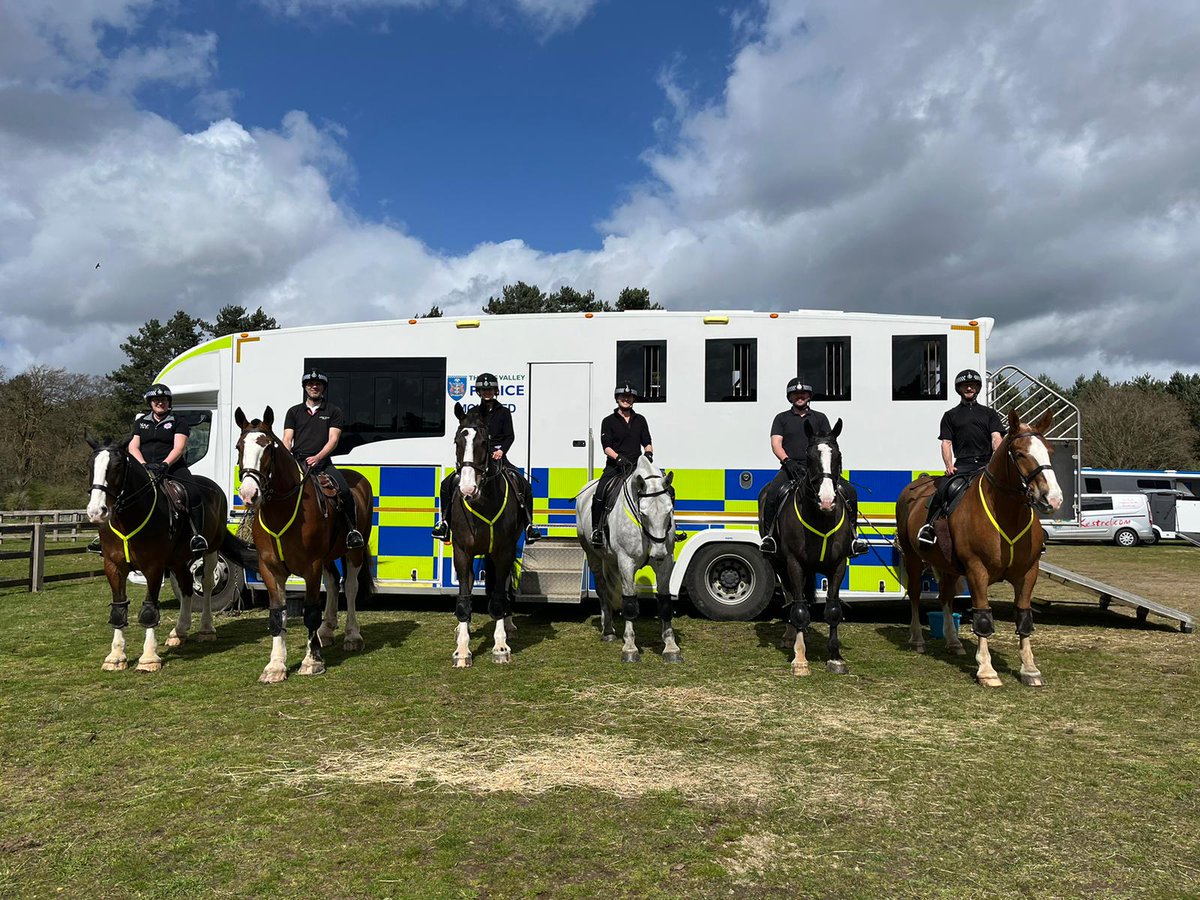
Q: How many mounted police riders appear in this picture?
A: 6